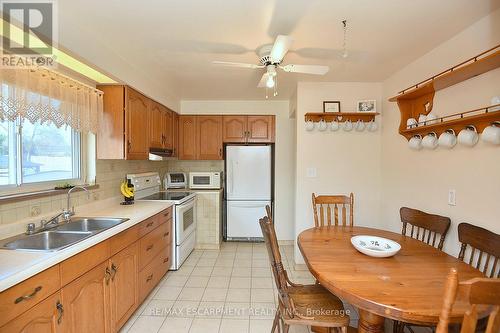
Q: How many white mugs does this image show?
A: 11